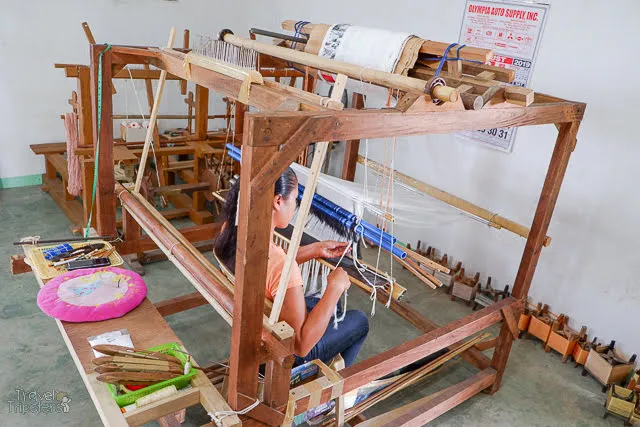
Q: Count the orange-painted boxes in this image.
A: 4